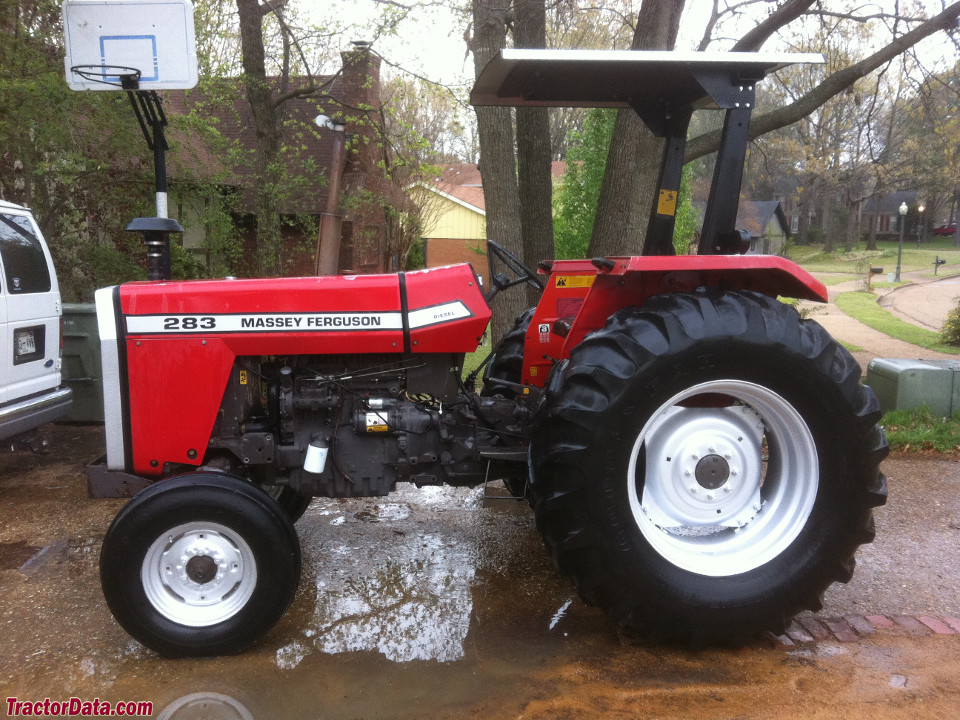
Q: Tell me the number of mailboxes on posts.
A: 2